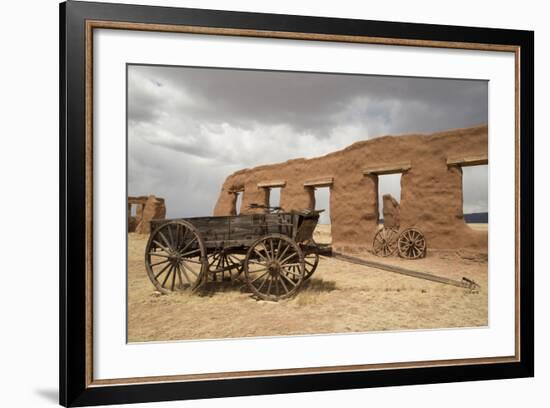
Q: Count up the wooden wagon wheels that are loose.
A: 2